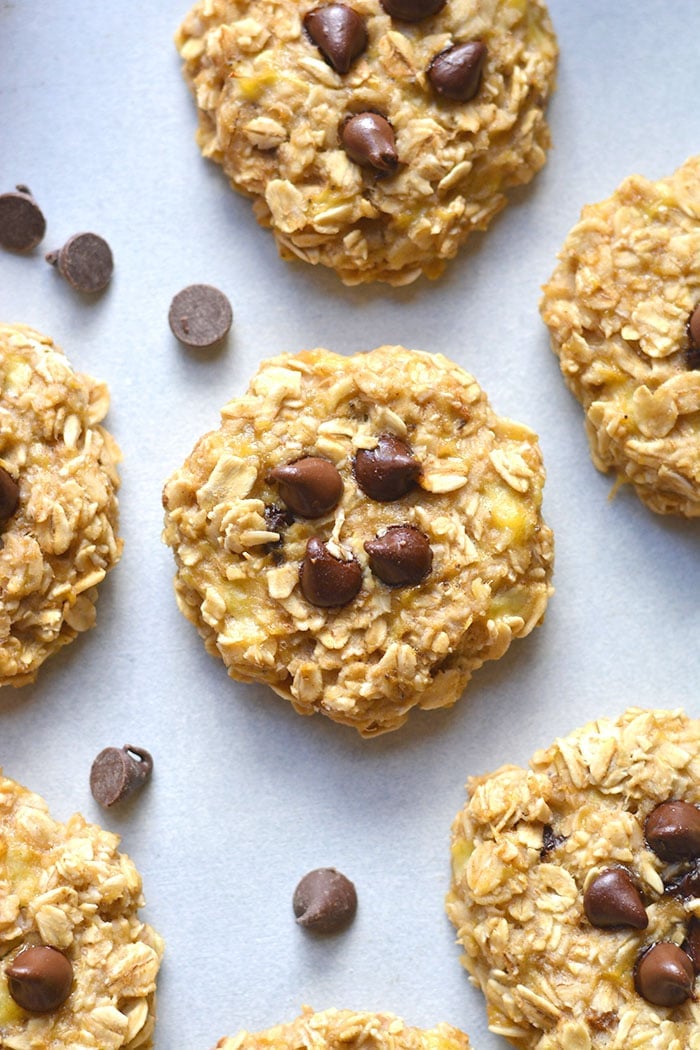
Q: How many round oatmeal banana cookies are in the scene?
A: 7